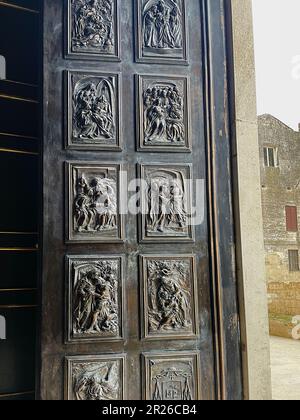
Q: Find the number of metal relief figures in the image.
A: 10